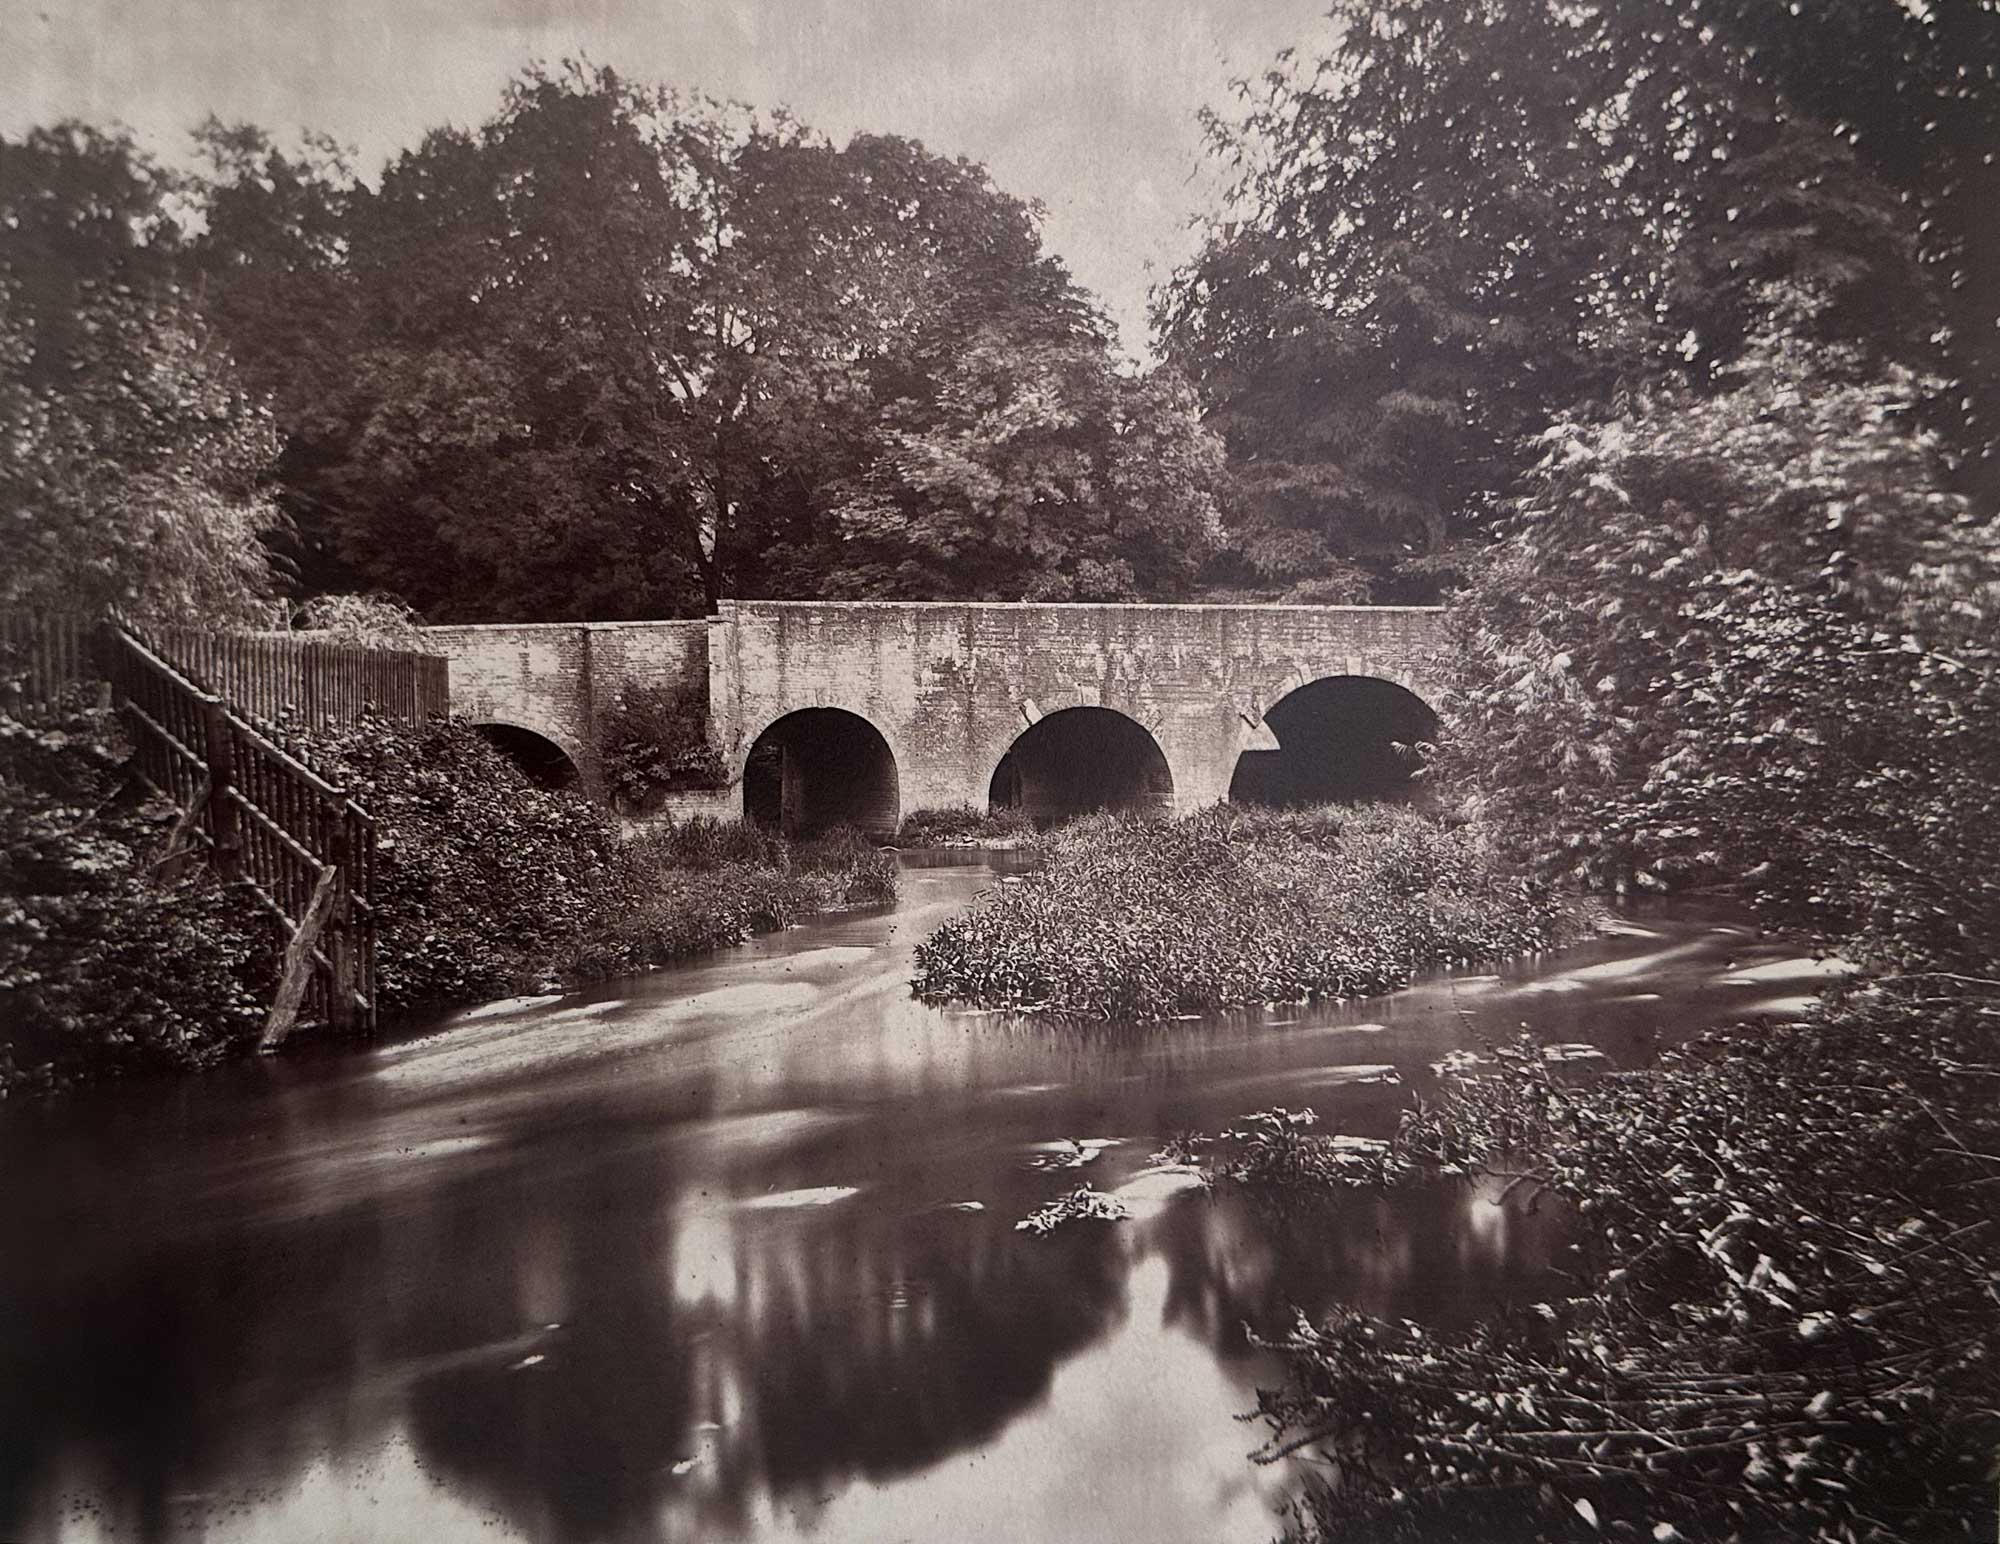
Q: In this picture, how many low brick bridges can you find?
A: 1